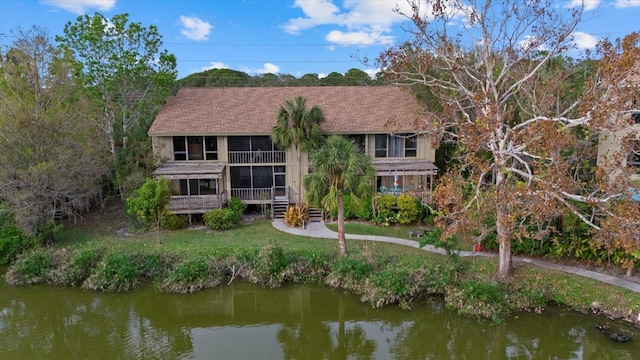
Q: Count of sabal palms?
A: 2